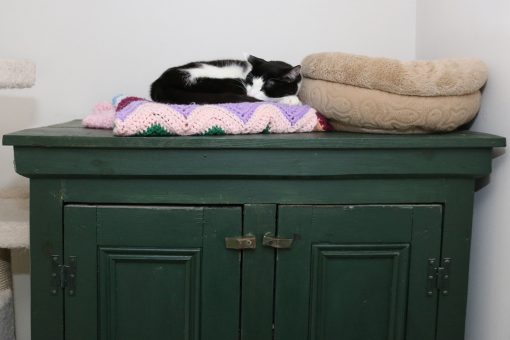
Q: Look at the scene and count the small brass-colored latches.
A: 2